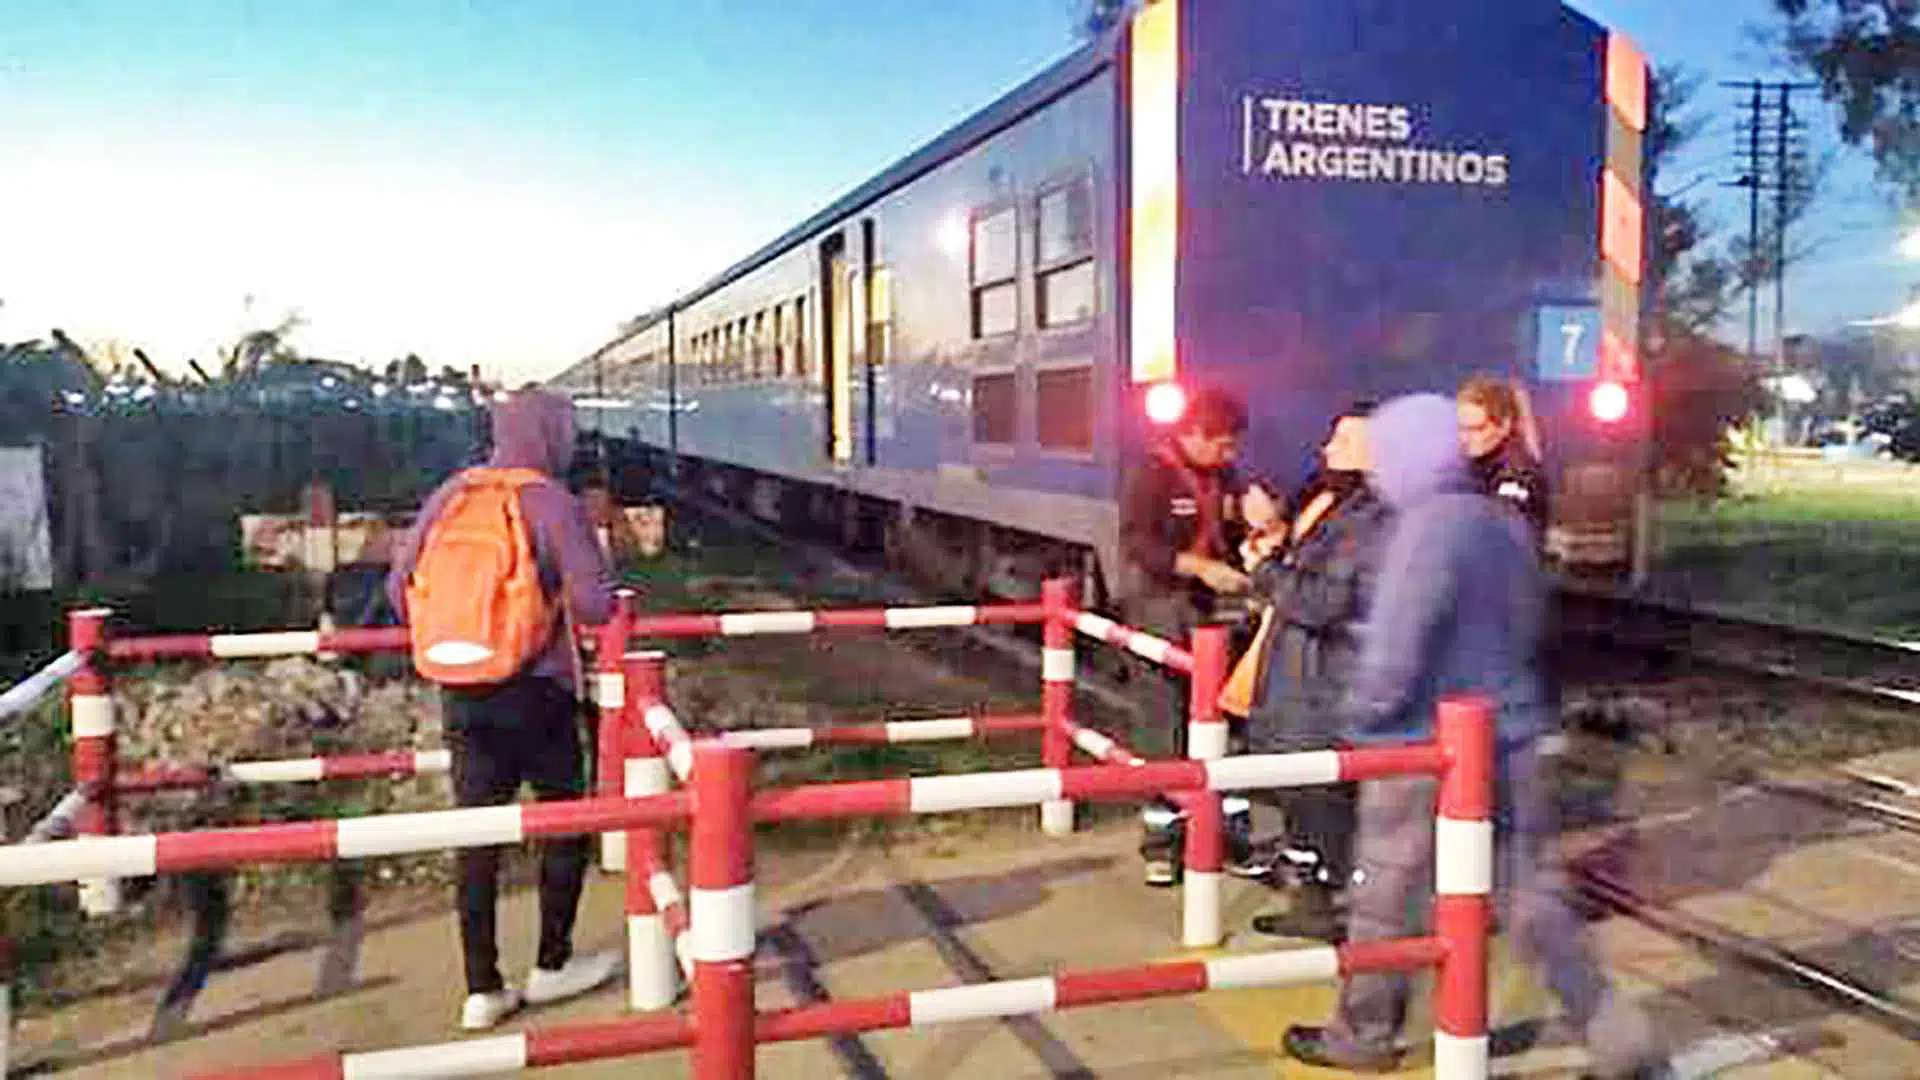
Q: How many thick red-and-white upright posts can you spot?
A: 7